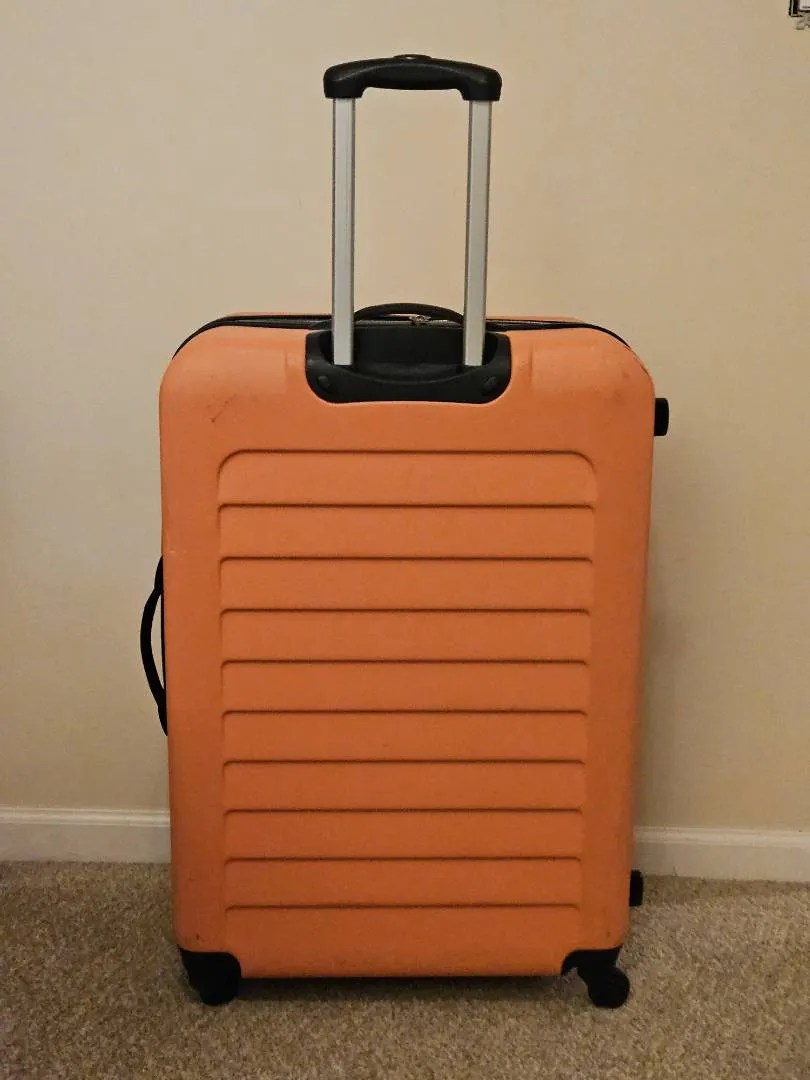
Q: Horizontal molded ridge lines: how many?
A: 10